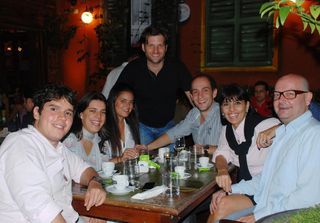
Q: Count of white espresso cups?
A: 4